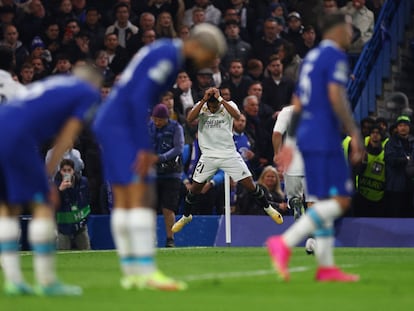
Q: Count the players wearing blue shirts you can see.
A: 3